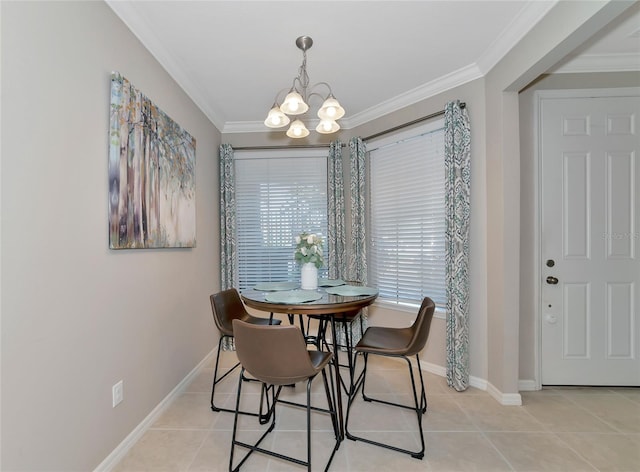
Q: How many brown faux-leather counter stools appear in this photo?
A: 4